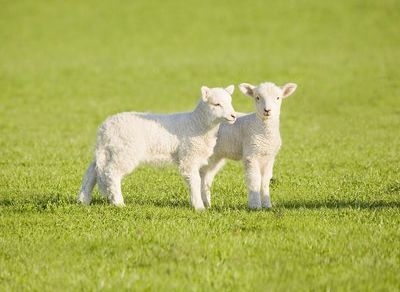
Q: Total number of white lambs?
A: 2